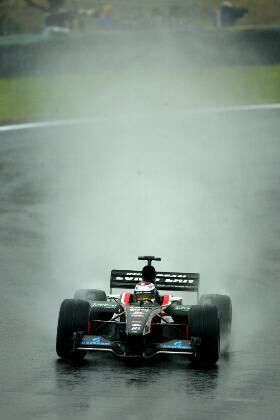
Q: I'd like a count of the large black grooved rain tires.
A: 4